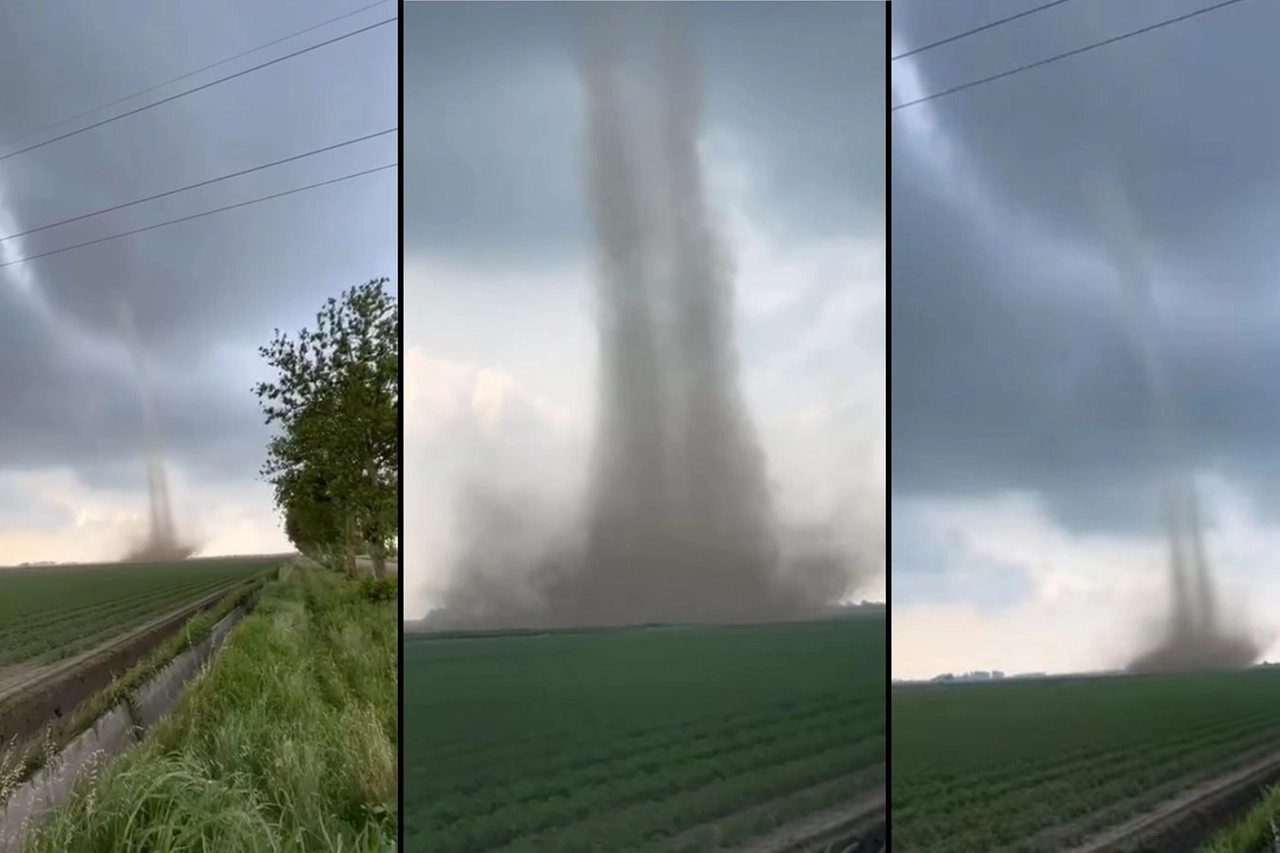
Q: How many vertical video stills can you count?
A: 3